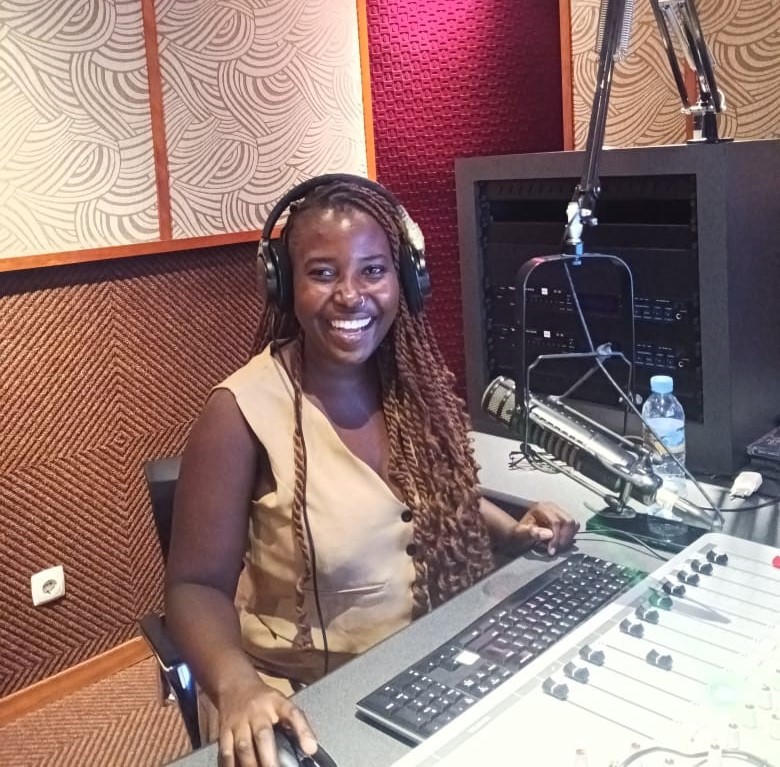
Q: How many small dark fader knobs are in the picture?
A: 11